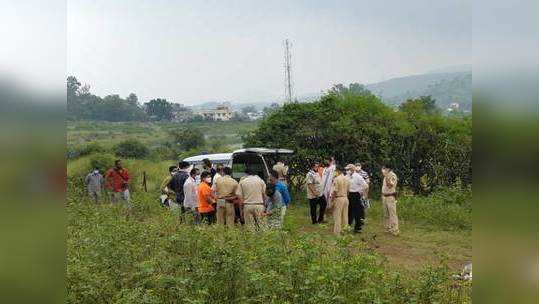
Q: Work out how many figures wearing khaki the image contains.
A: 4